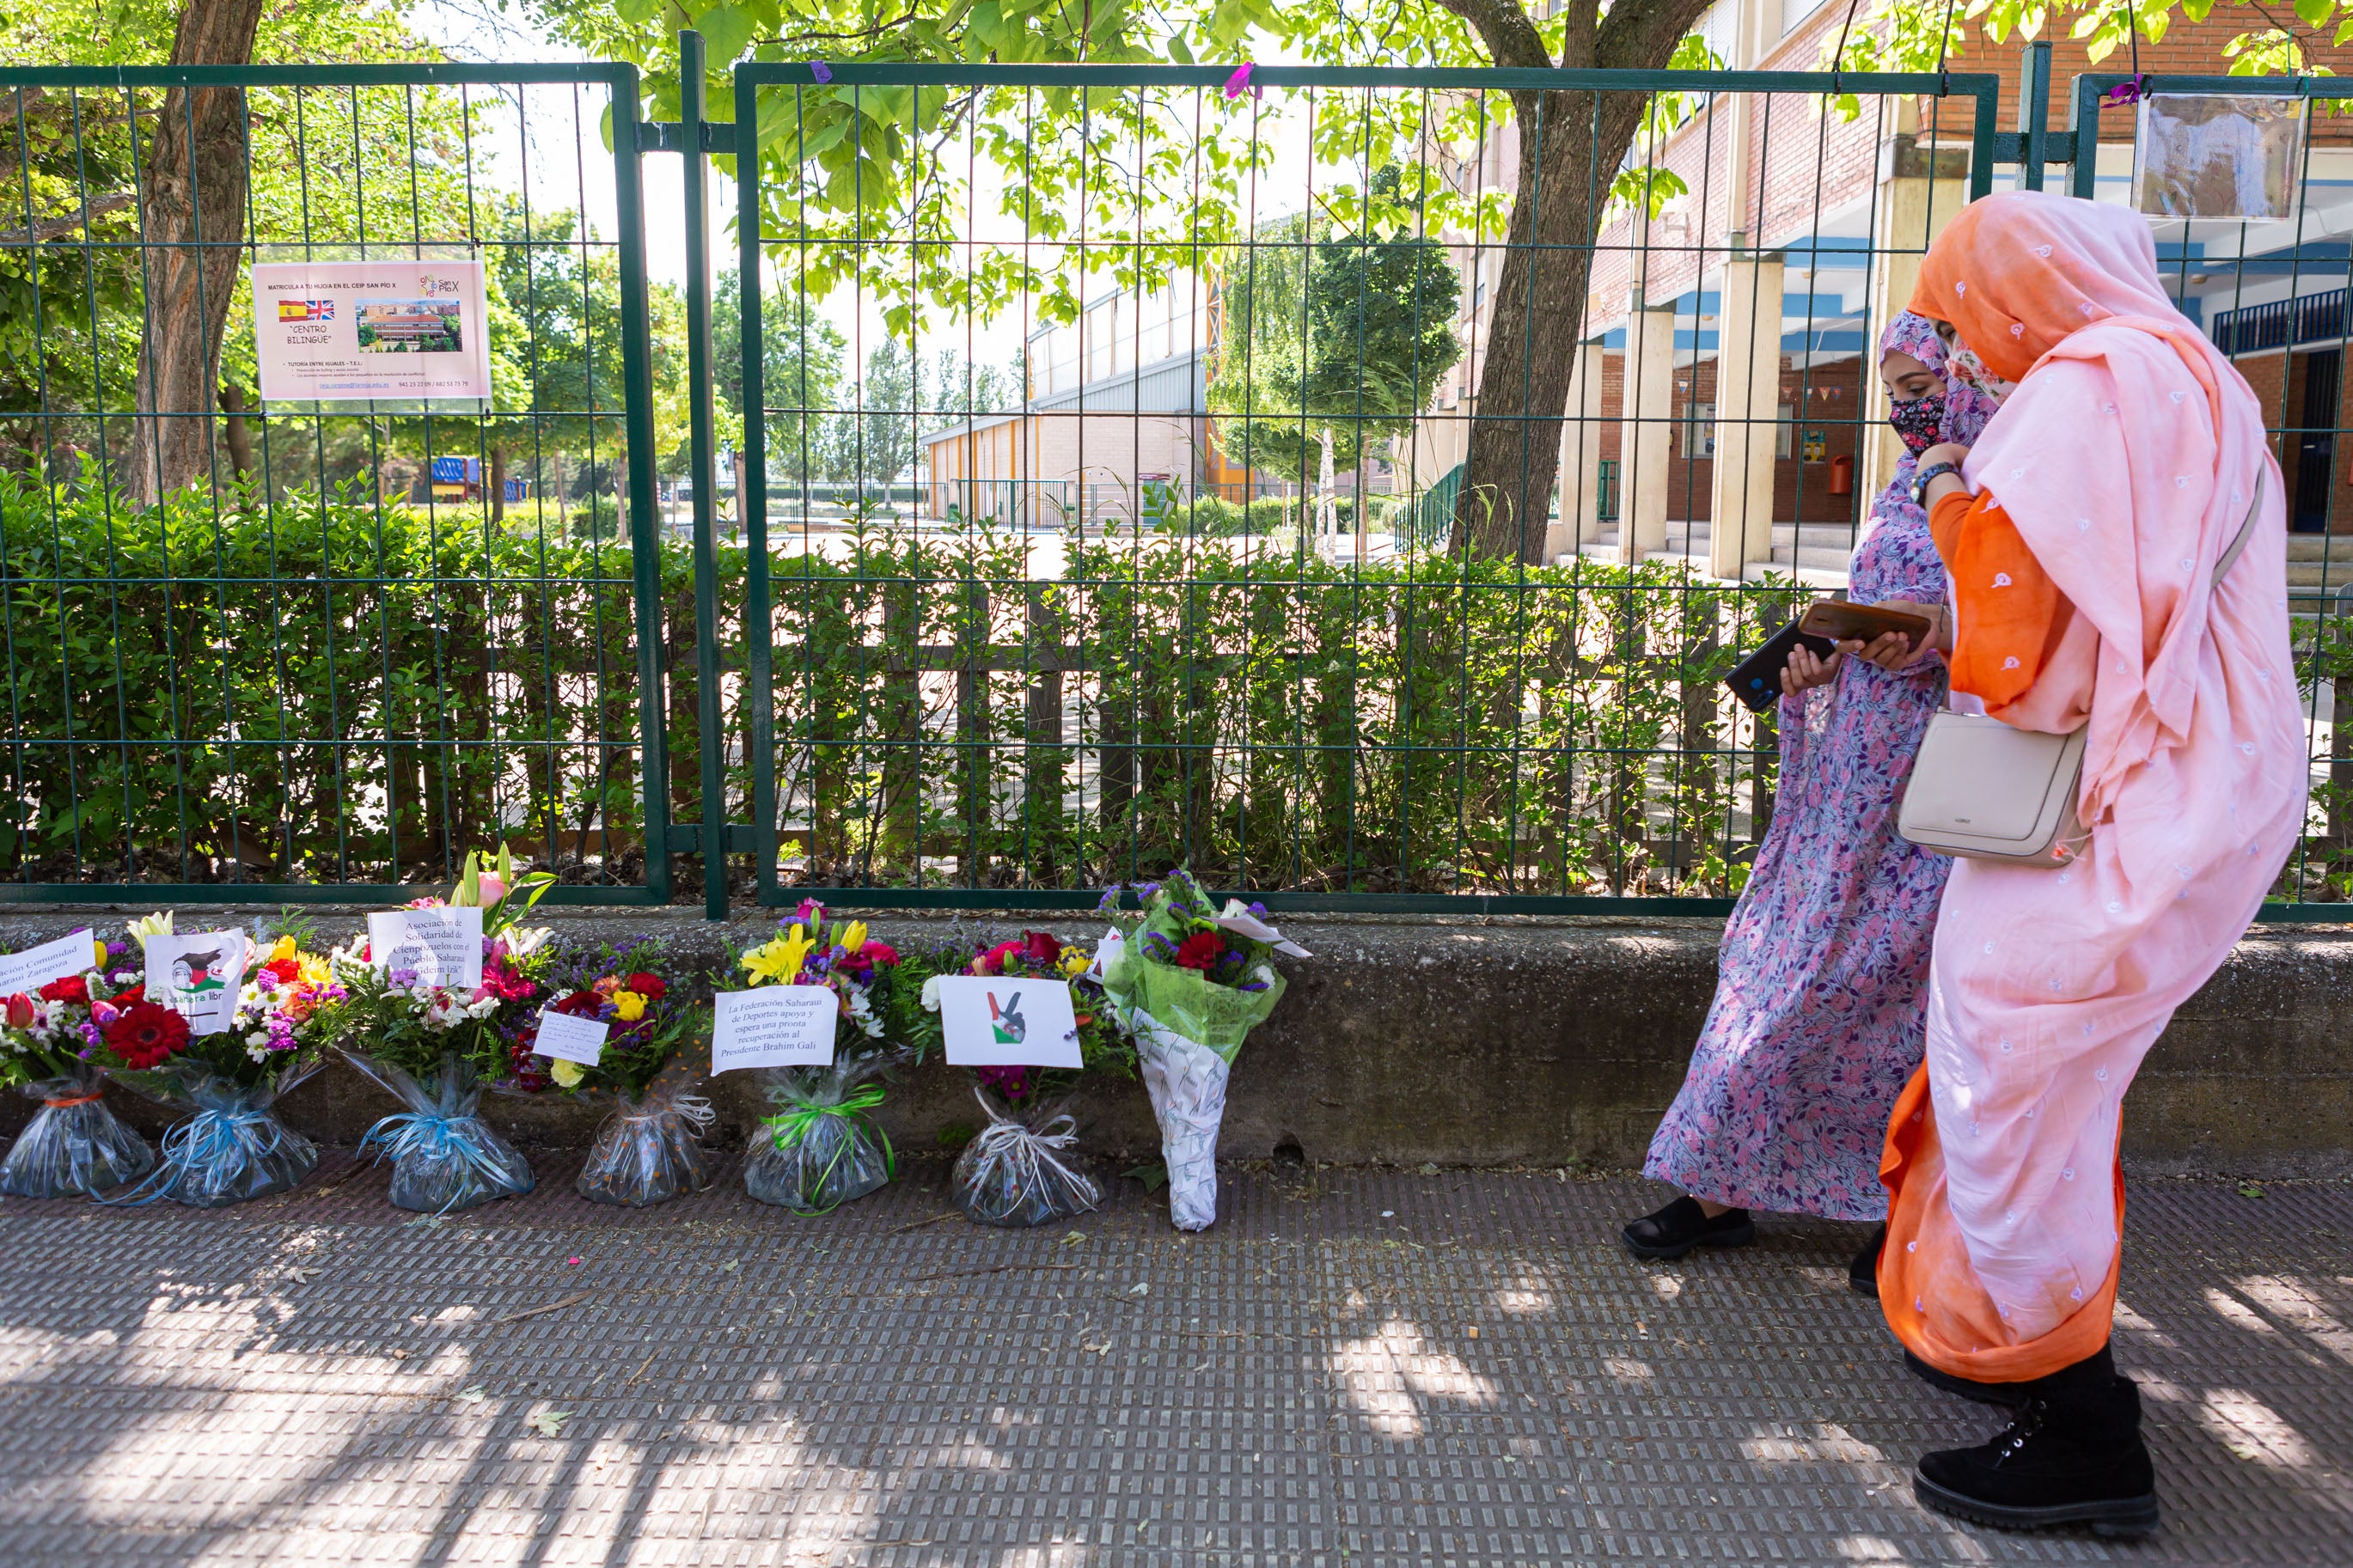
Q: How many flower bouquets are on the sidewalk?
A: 7